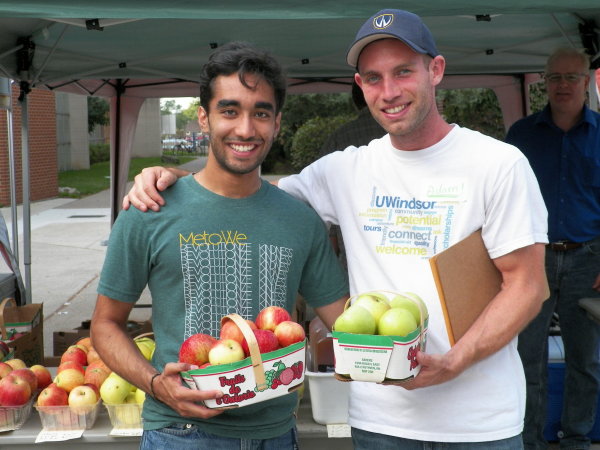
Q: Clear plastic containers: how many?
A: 3